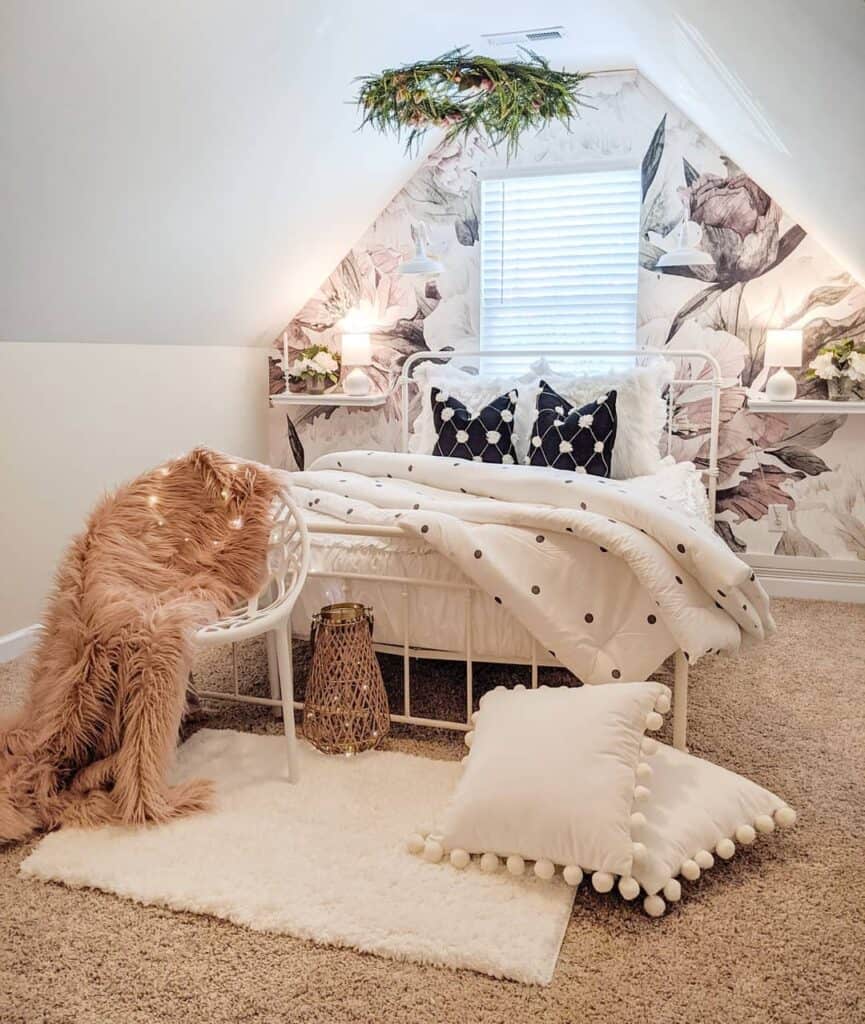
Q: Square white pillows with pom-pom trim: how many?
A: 2